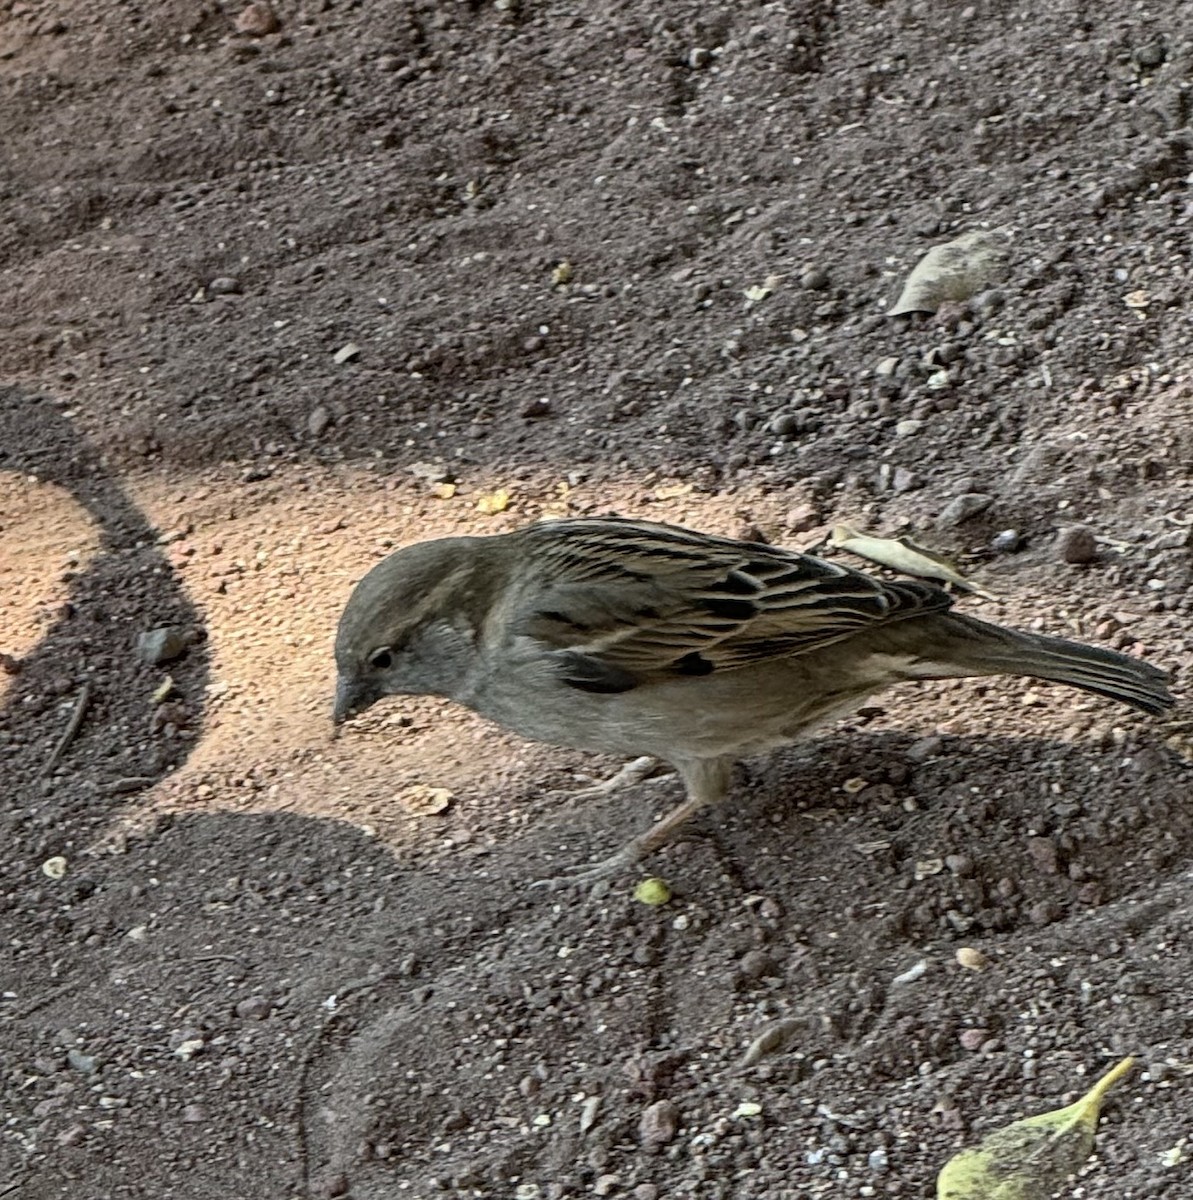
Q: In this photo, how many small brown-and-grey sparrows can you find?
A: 1